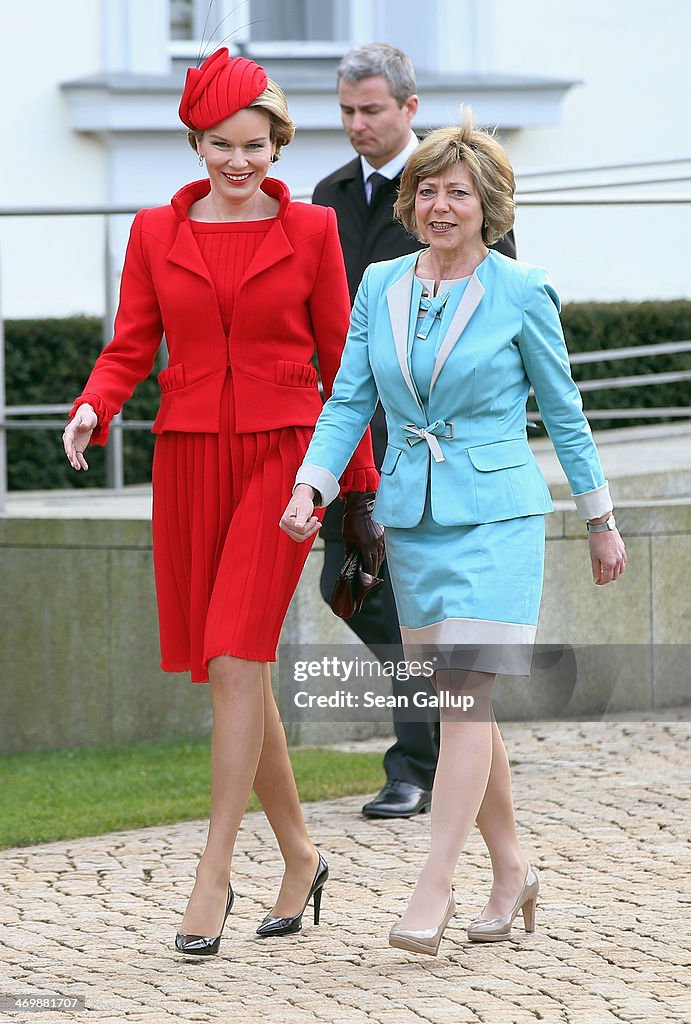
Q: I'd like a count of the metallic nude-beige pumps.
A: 2